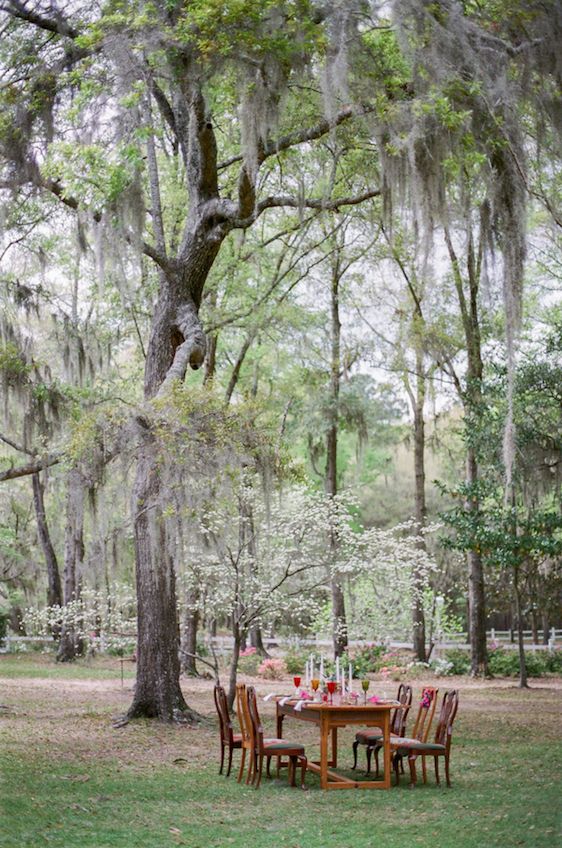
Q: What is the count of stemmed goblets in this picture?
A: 4